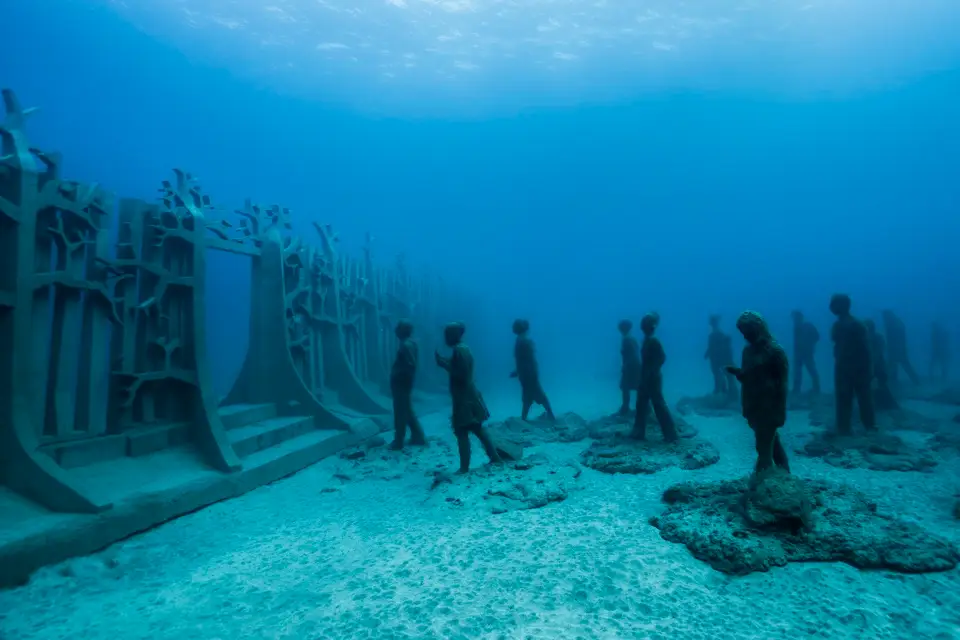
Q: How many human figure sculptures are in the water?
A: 12